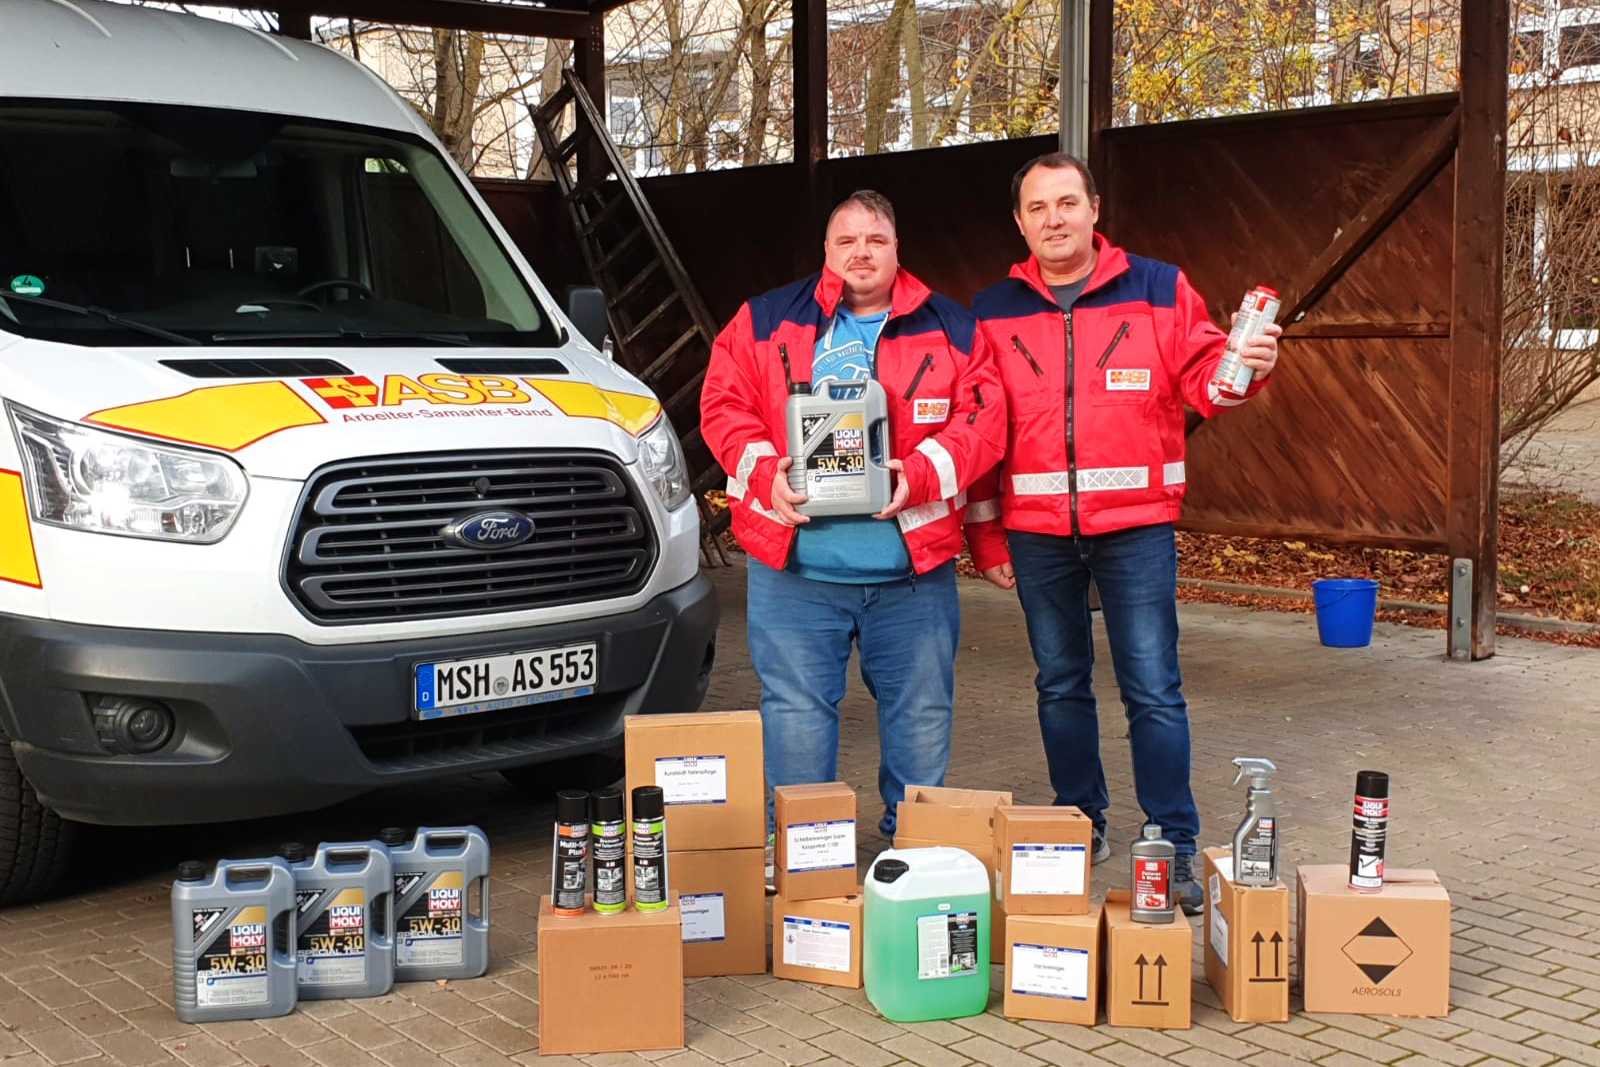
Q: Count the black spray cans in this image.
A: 4